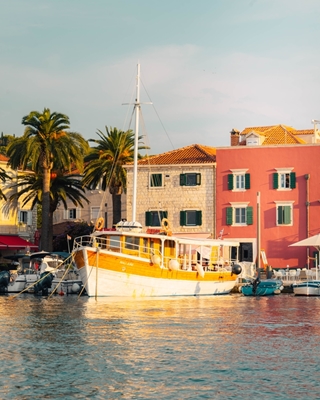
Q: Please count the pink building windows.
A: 4